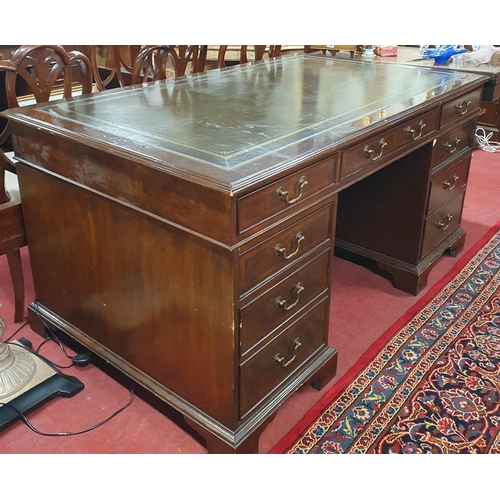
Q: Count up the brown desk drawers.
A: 9